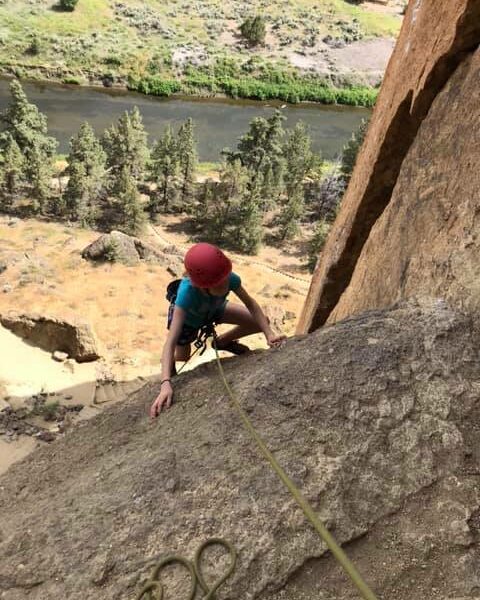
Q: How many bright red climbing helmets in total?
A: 1